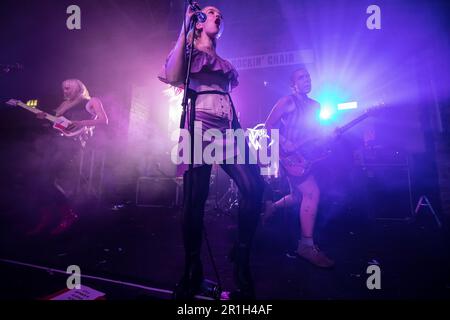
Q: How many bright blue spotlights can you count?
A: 1